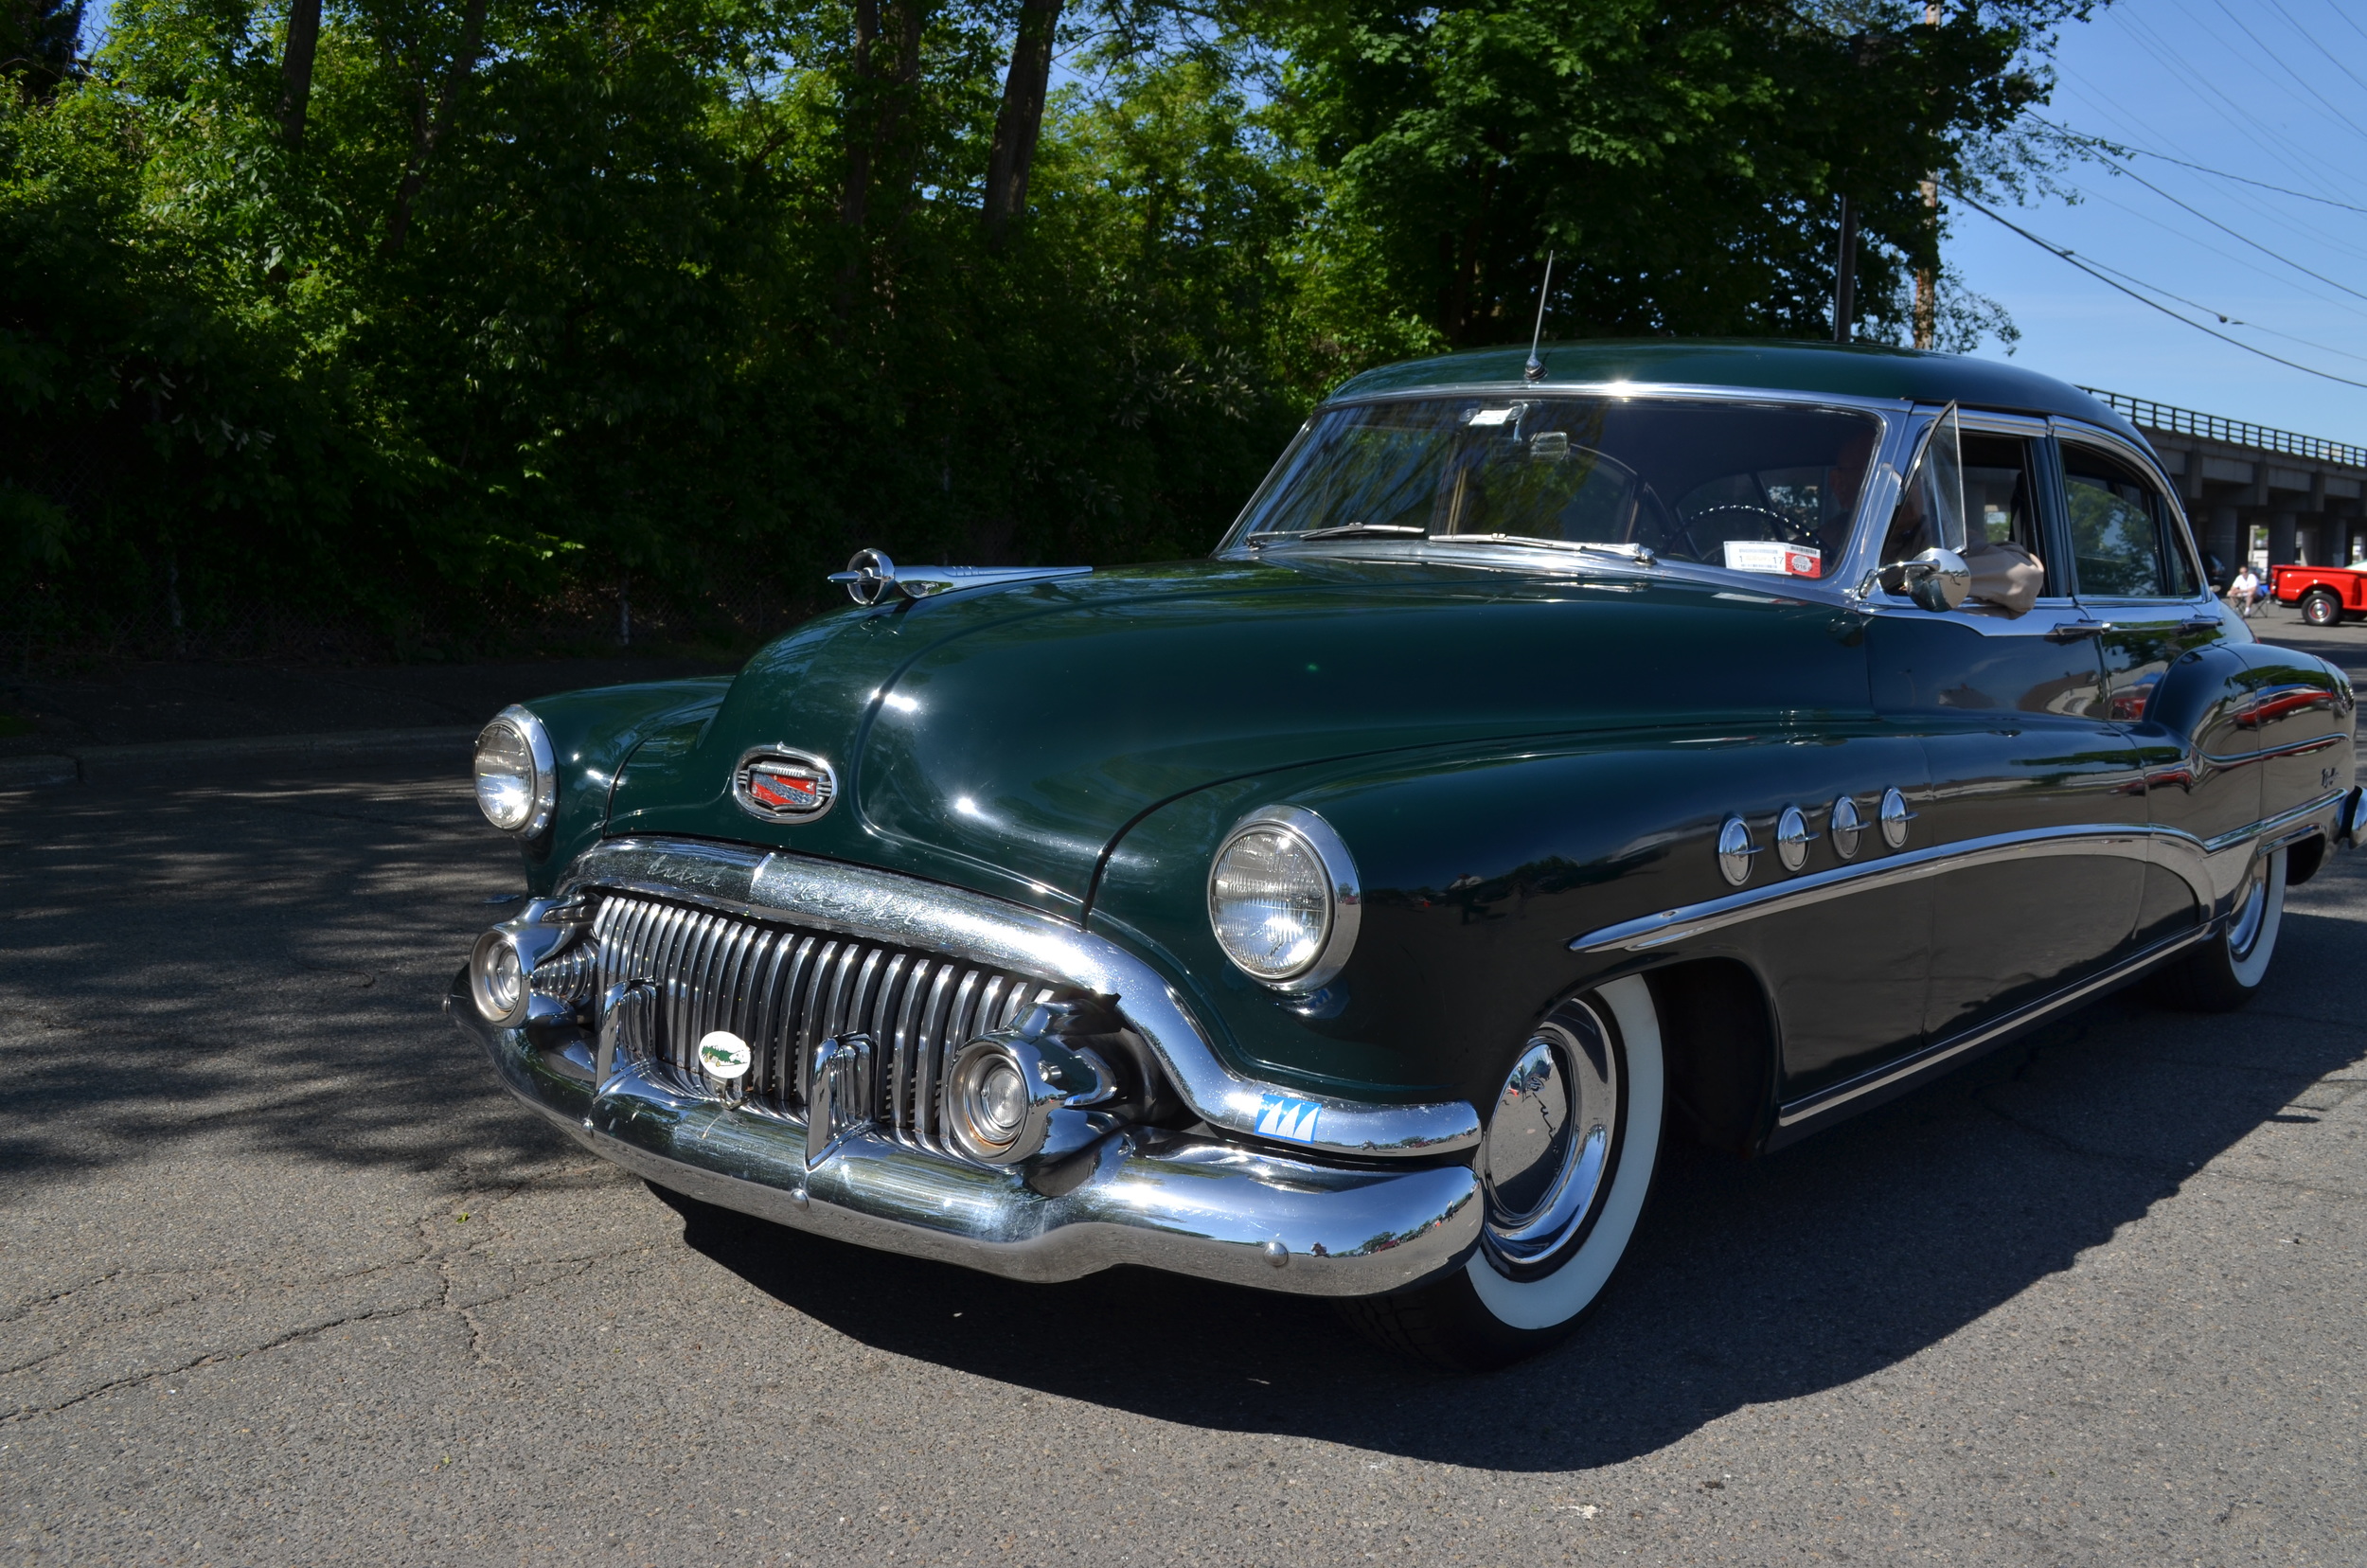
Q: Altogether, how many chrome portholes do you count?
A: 4